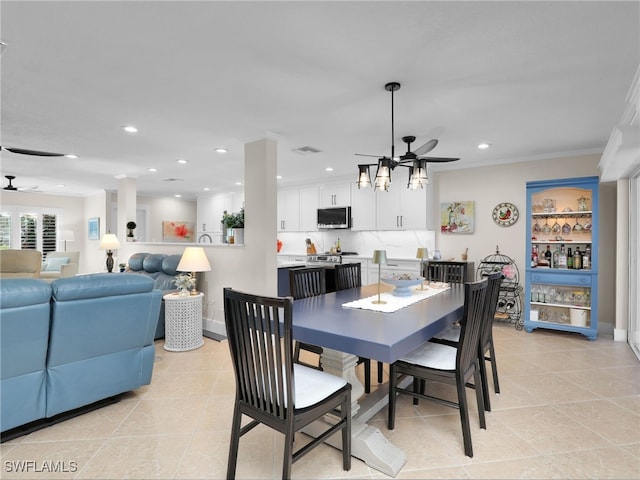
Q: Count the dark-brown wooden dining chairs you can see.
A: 6